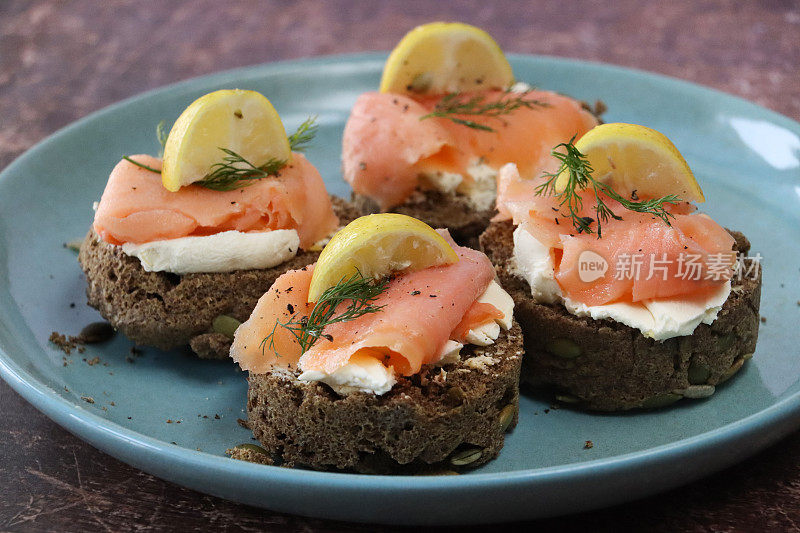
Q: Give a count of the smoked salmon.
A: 4